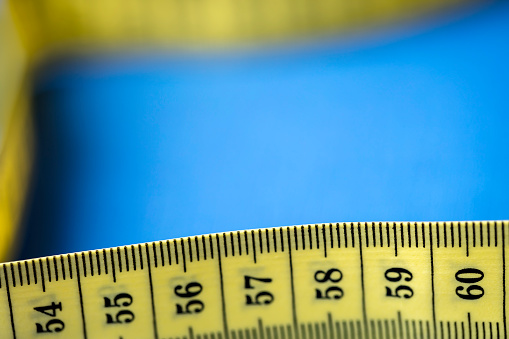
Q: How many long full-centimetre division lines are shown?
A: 8